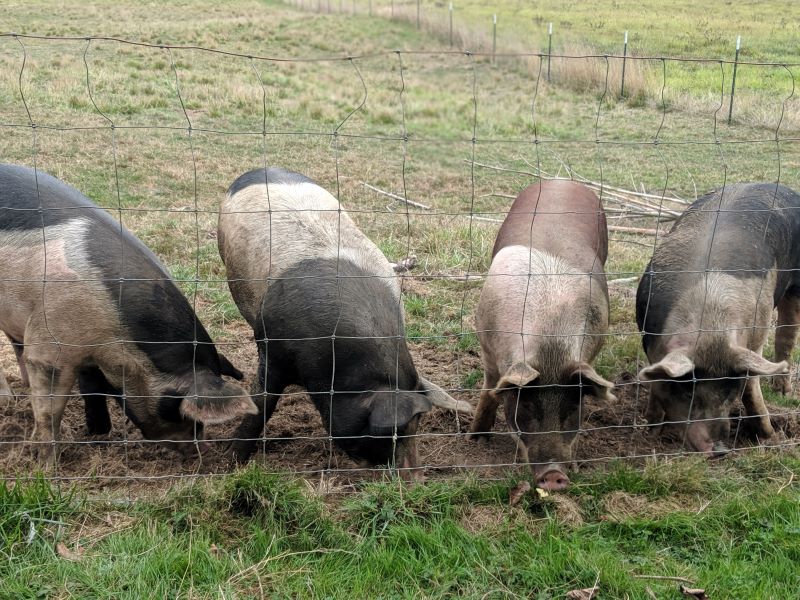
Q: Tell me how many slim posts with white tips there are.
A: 5